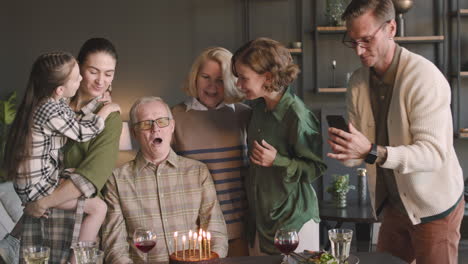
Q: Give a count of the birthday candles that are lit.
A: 8